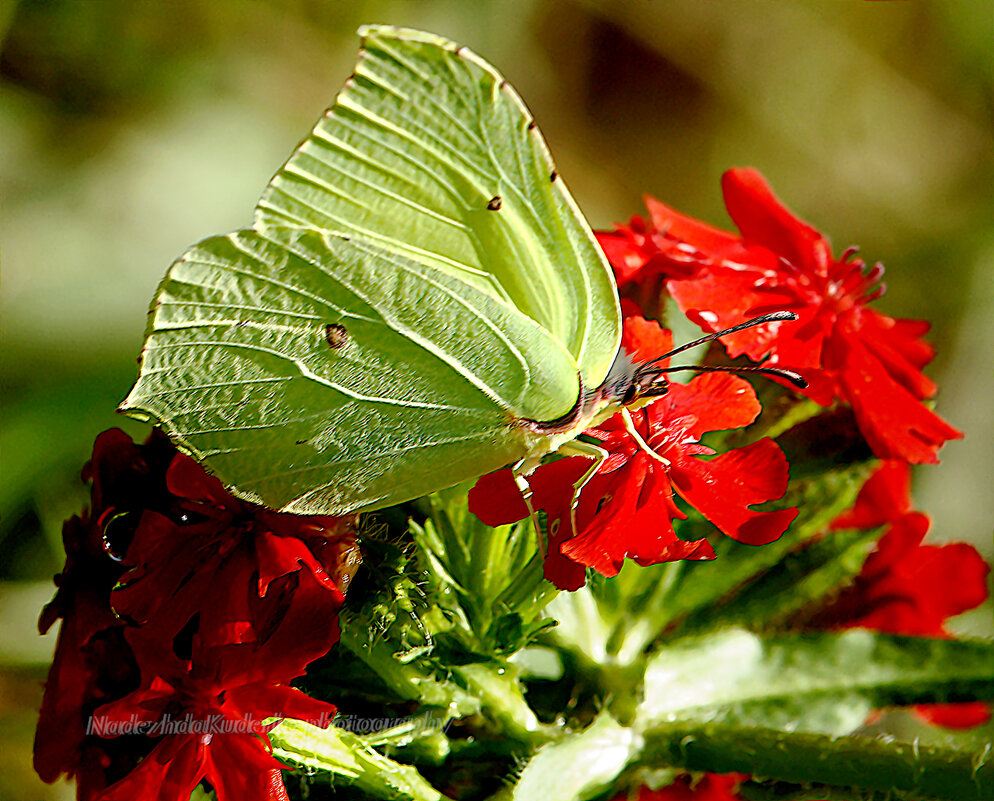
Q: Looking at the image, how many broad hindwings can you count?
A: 1